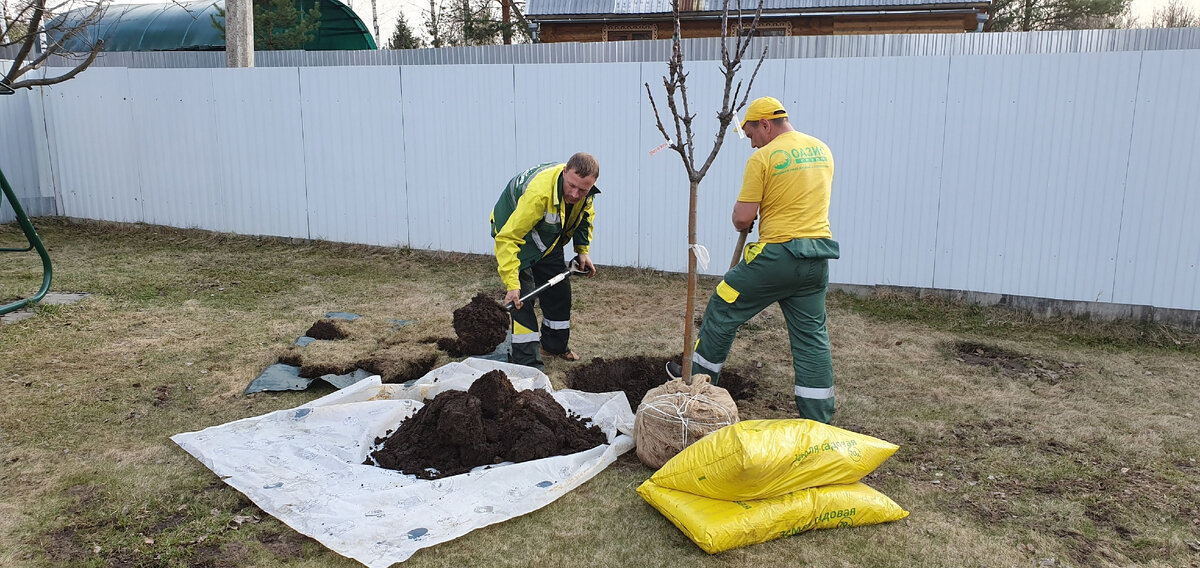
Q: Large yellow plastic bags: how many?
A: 2